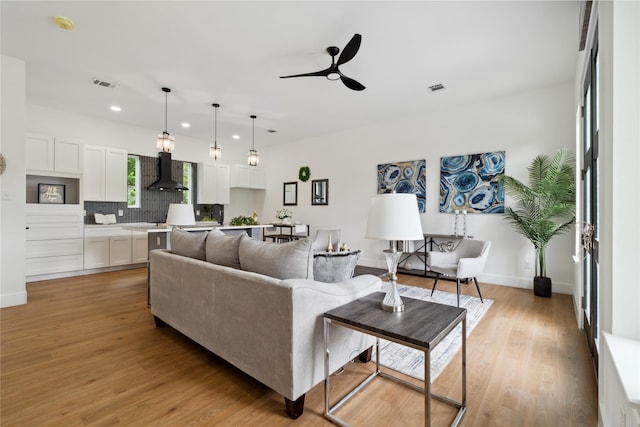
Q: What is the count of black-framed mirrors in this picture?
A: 2